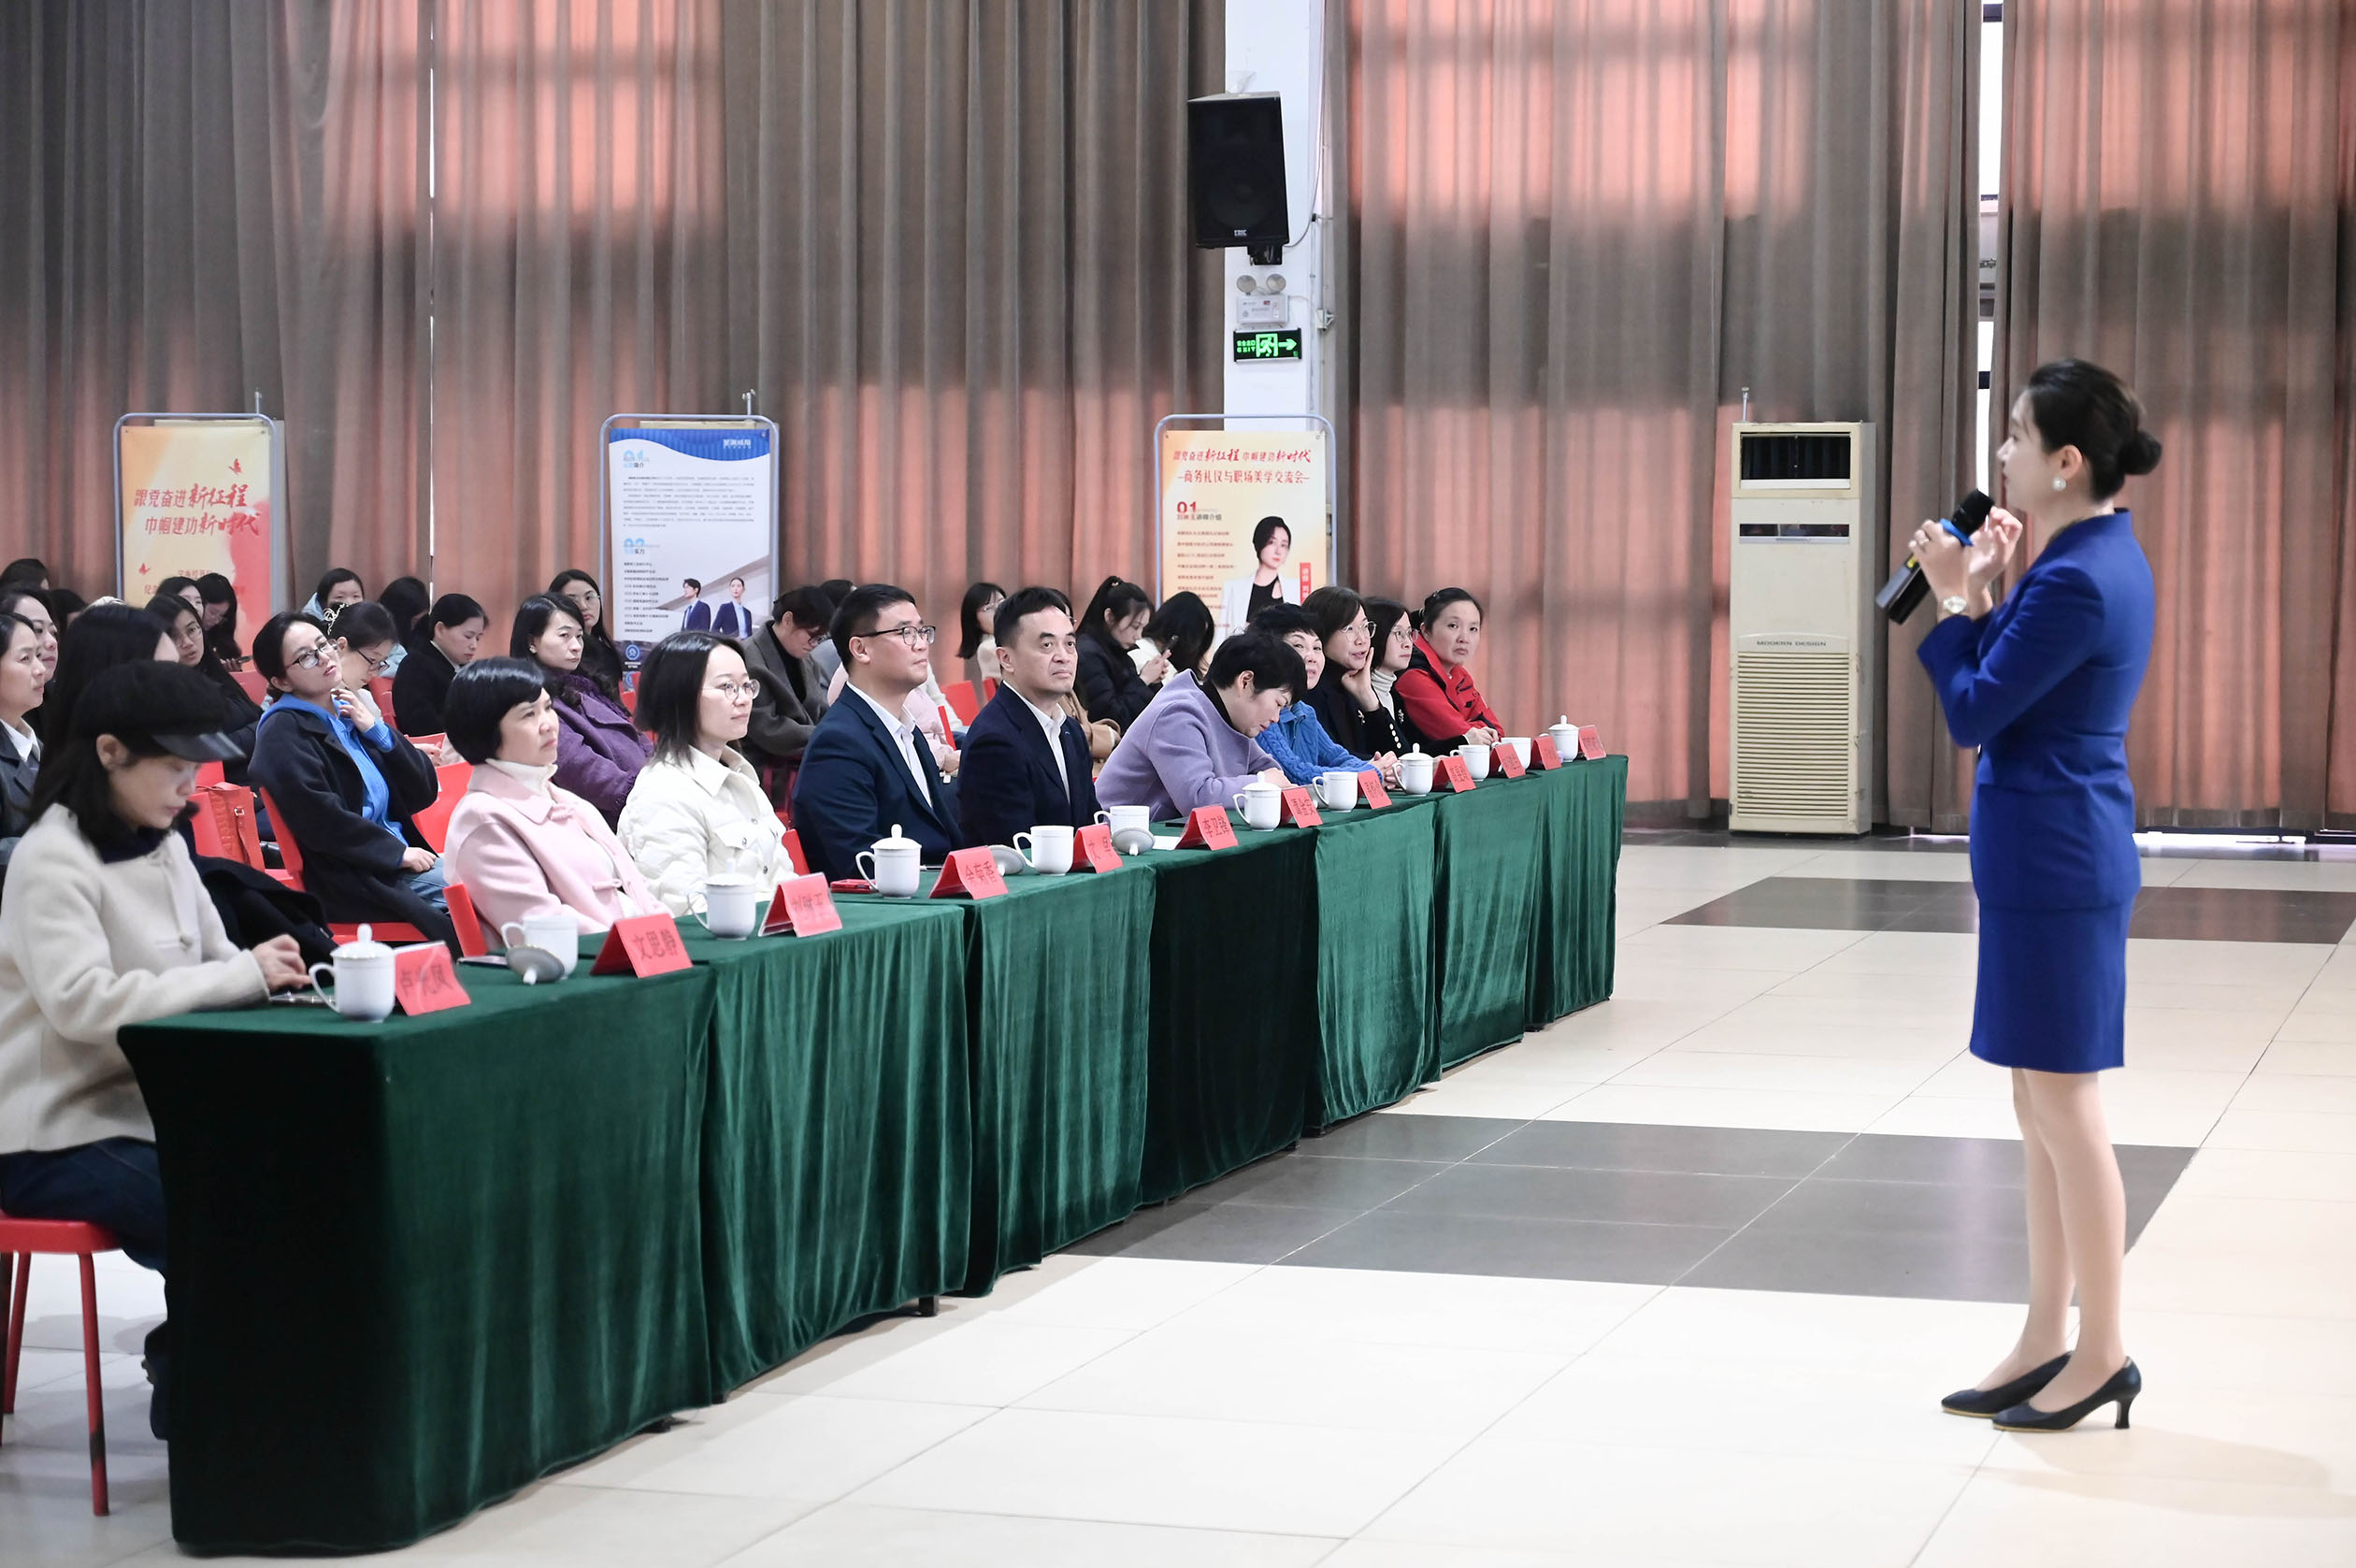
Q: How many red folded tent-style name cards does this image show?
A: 12